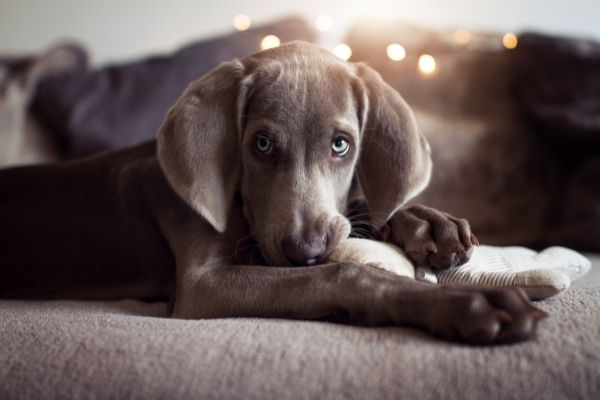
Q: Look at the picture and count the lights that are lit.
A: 8